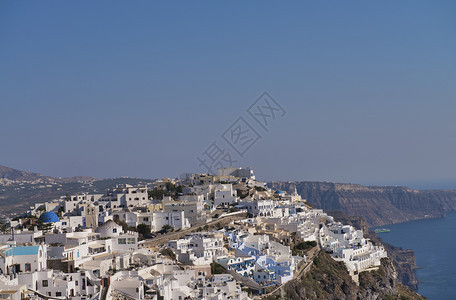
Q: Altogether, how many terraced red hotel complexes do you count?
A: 0